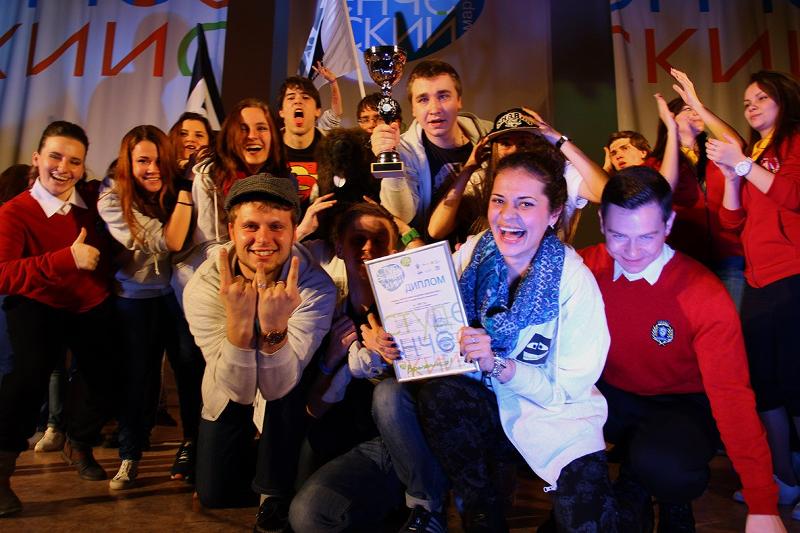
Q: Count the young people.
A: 15